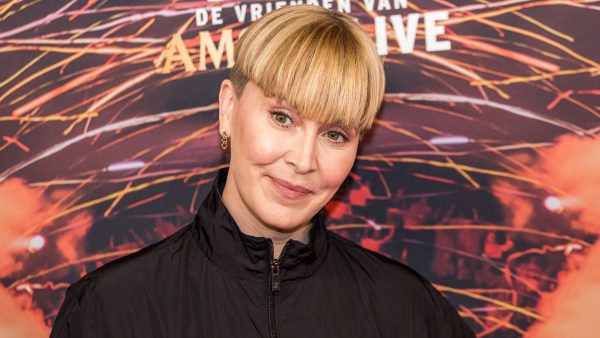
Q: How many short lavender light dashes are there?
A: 2